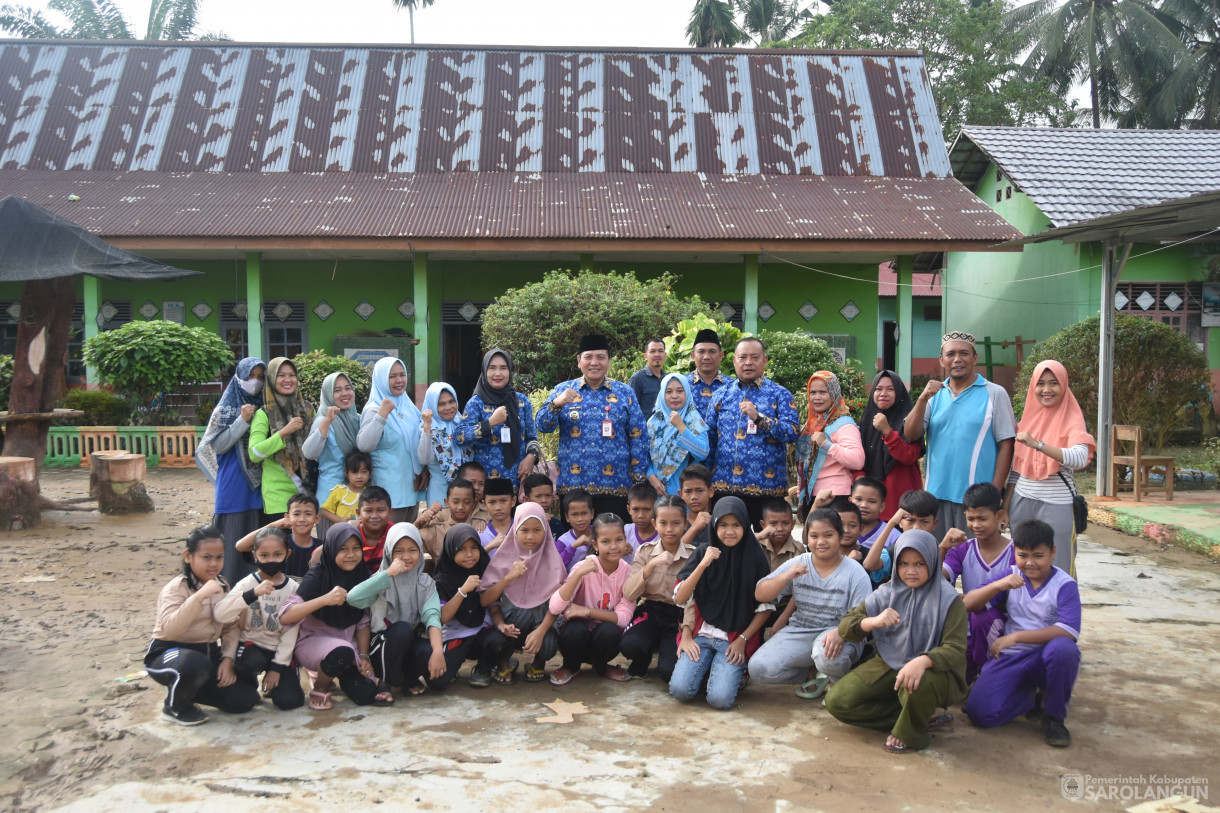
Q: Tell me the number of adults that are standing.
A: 15